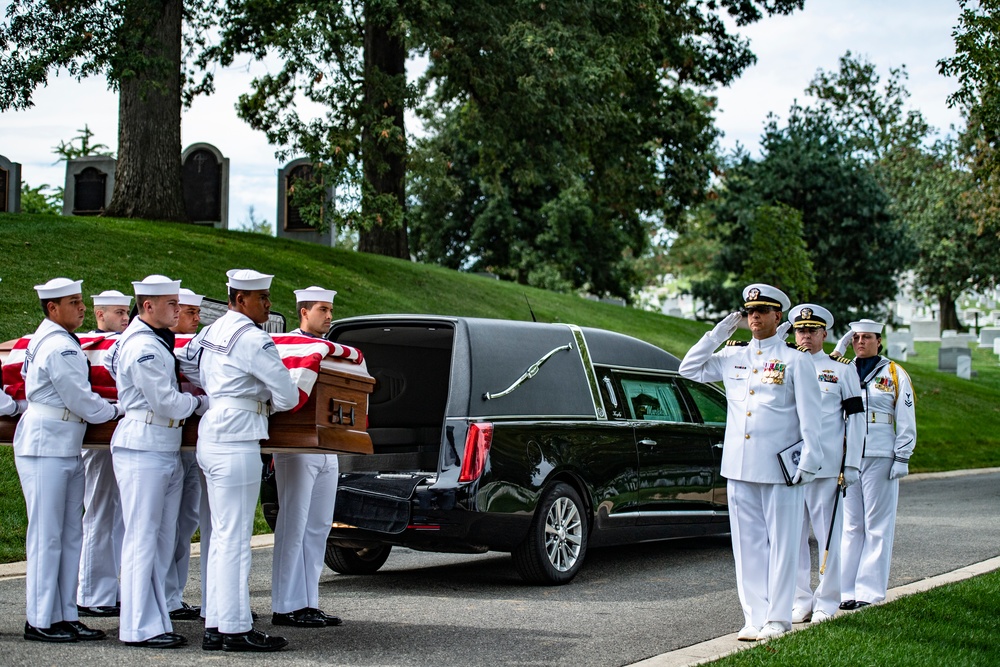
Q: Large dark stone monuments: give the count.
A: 4